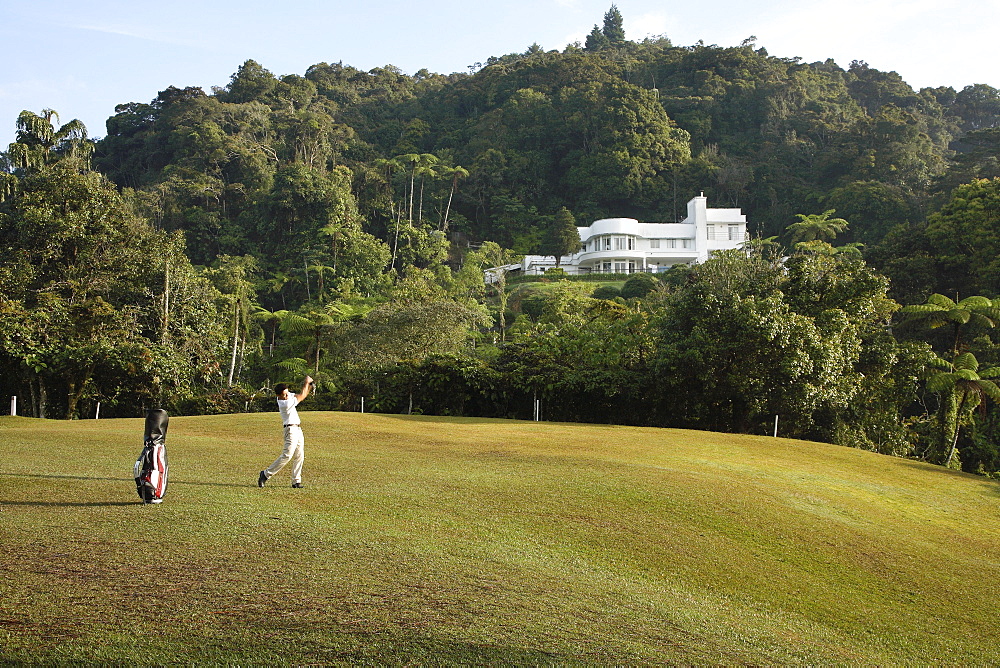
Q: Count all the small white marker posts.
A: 5